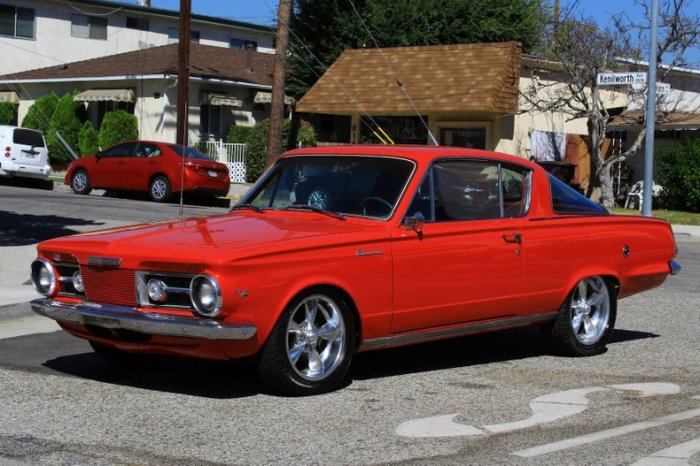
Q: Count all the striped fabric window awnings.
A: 4